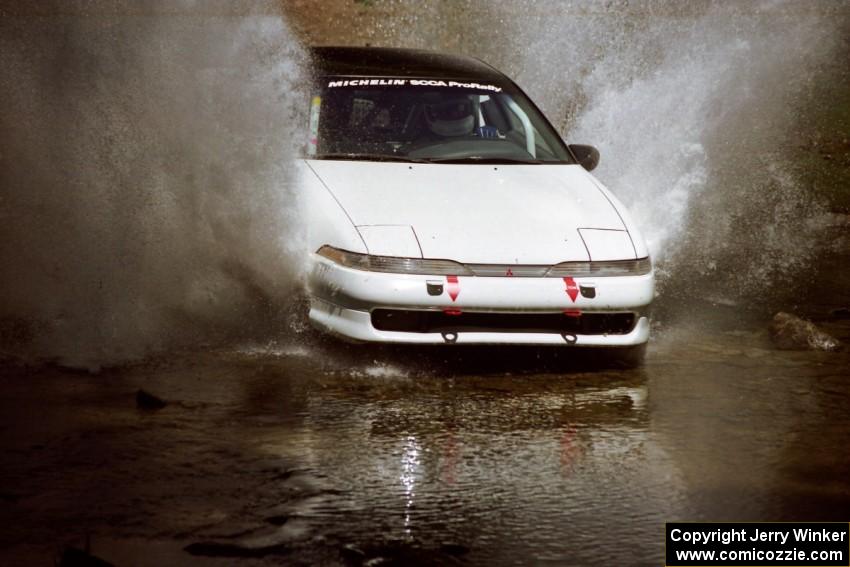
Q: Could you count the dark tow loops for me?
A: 2